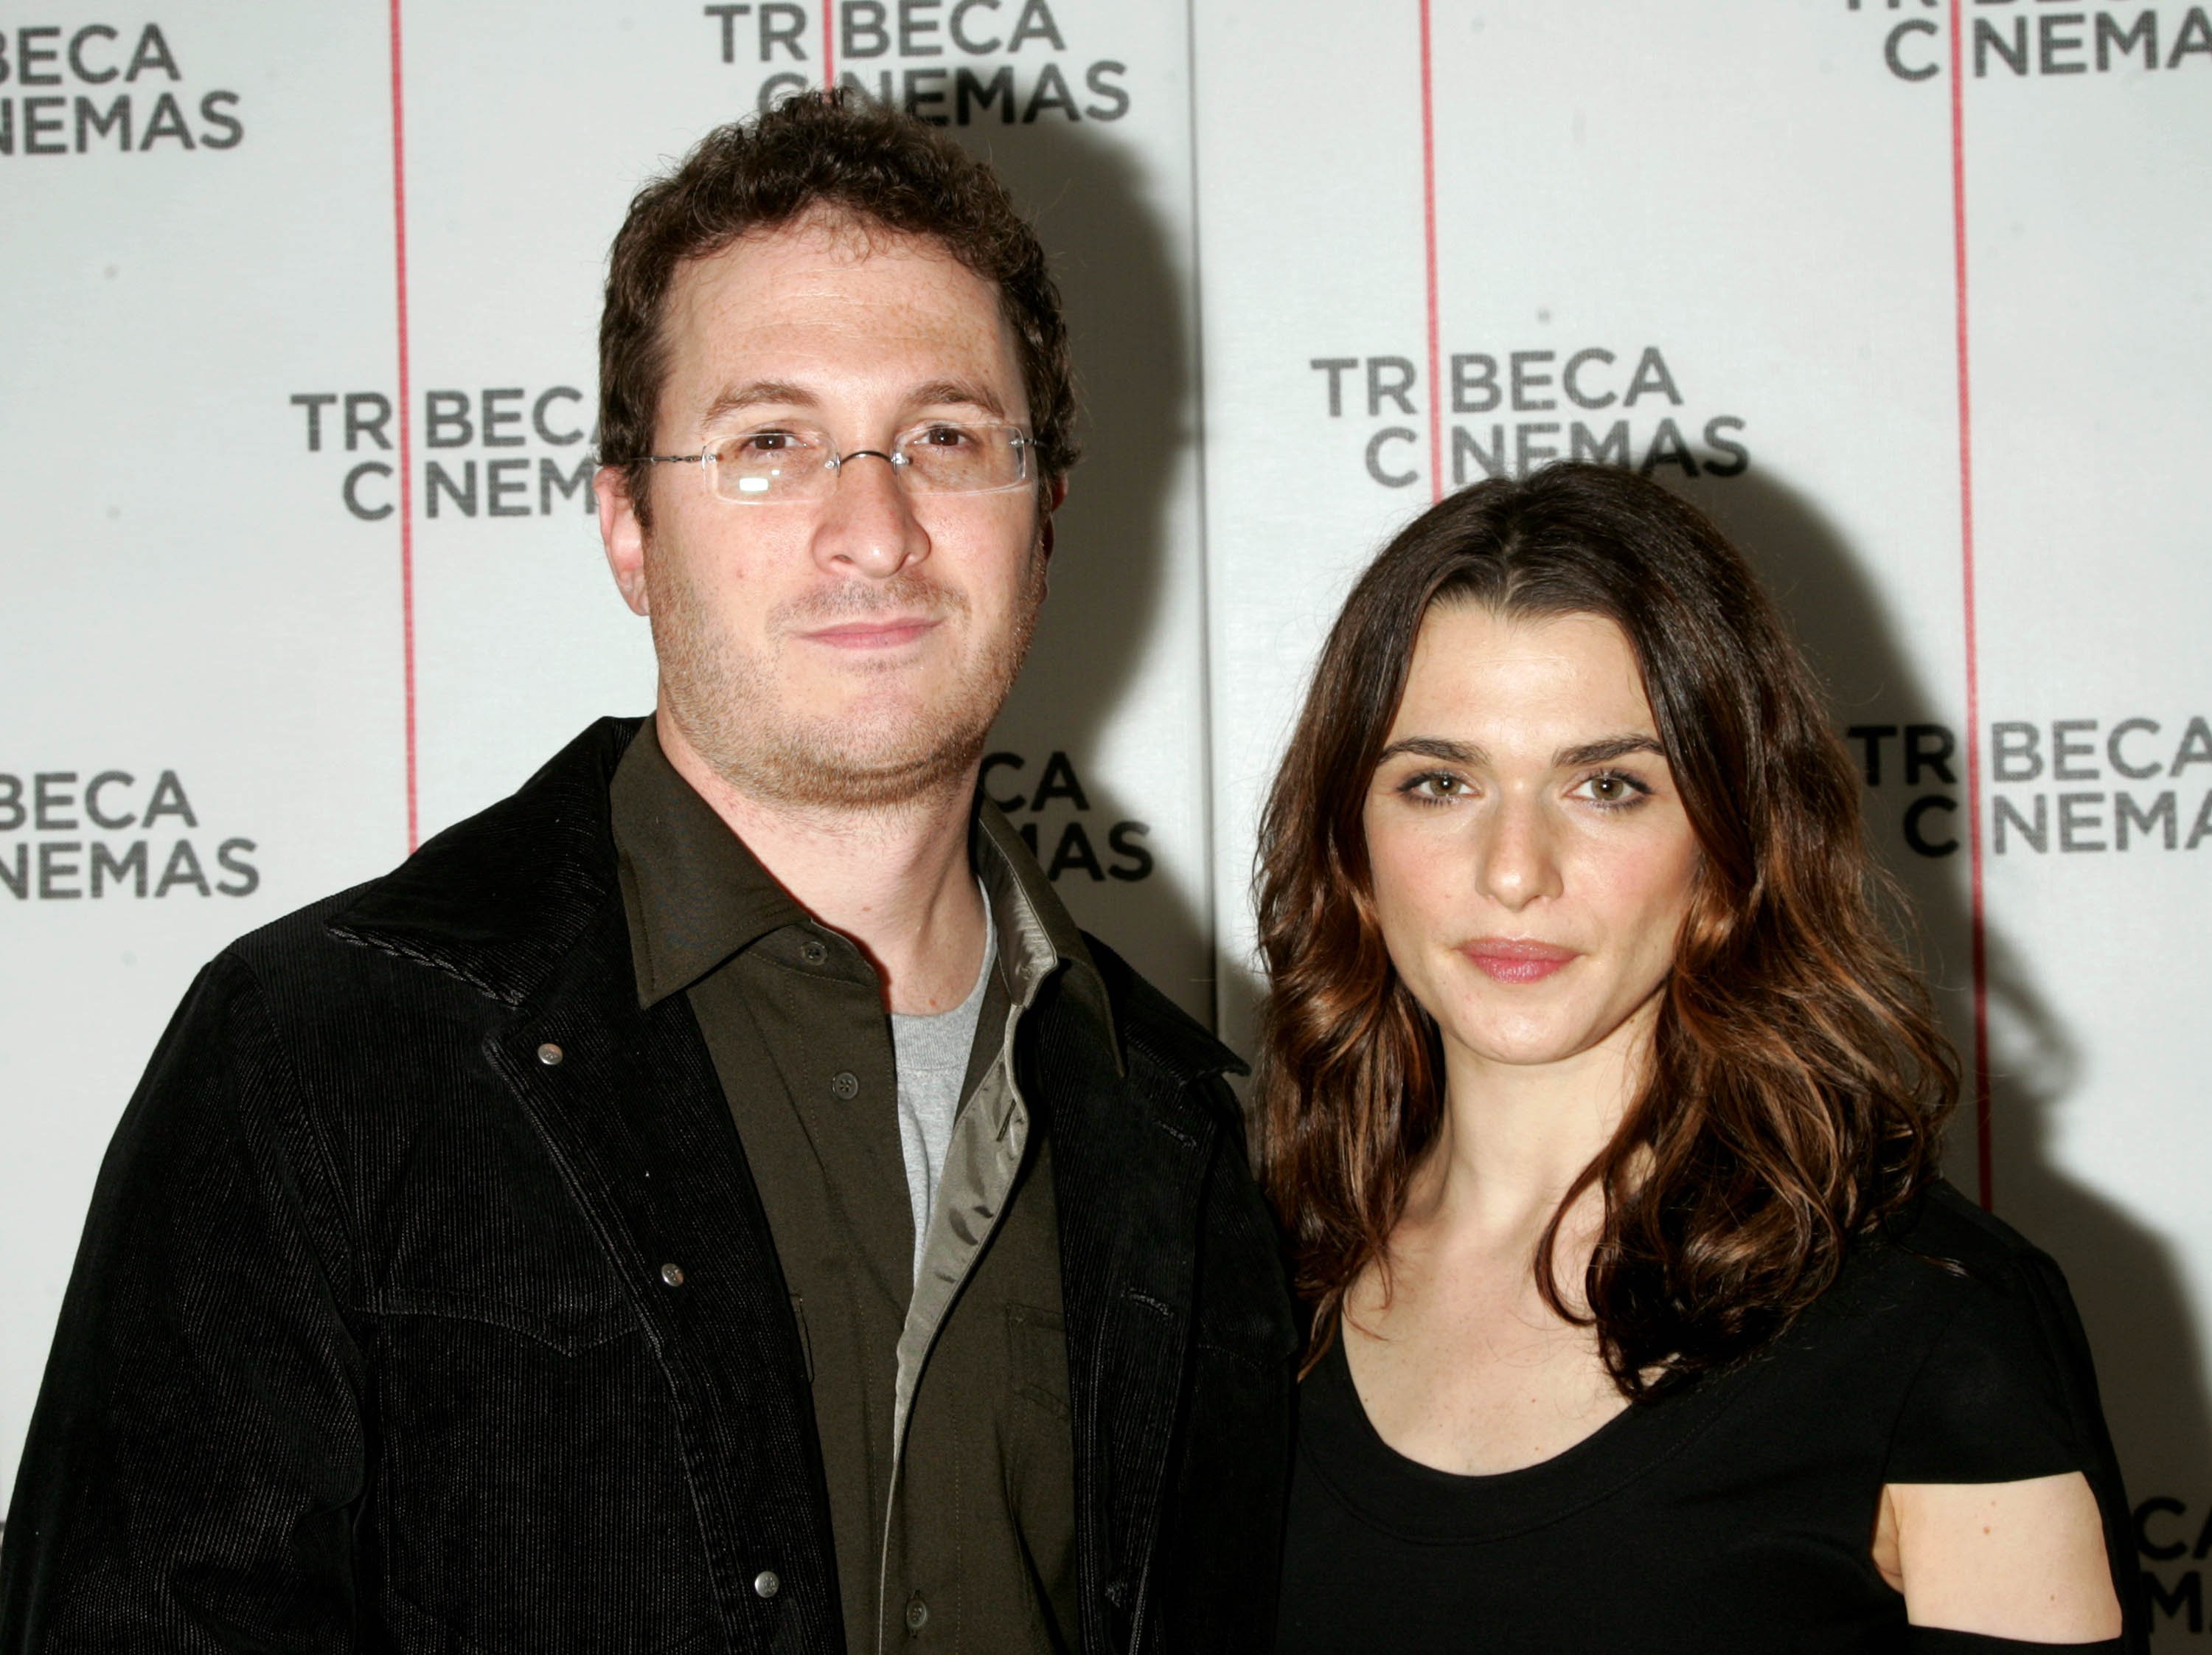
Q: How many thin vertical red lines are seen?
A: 4